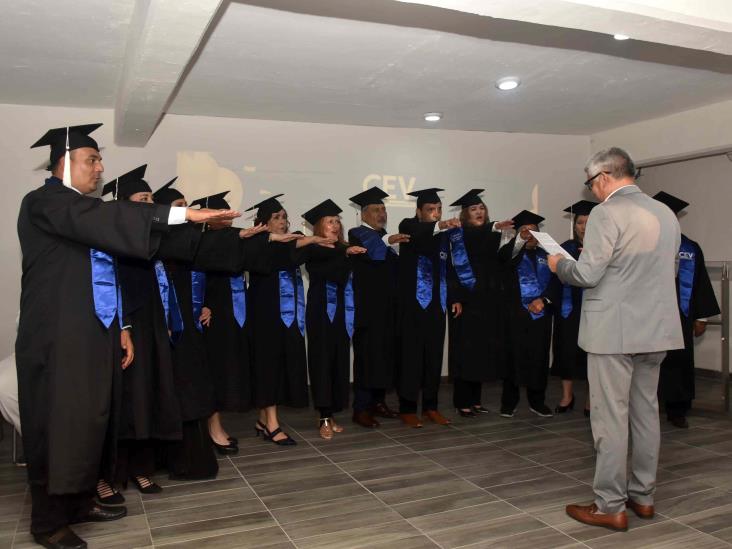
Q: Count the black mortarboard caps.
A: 12